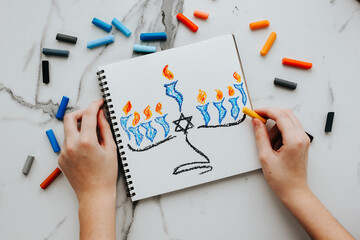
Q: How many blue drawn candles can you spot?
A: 9